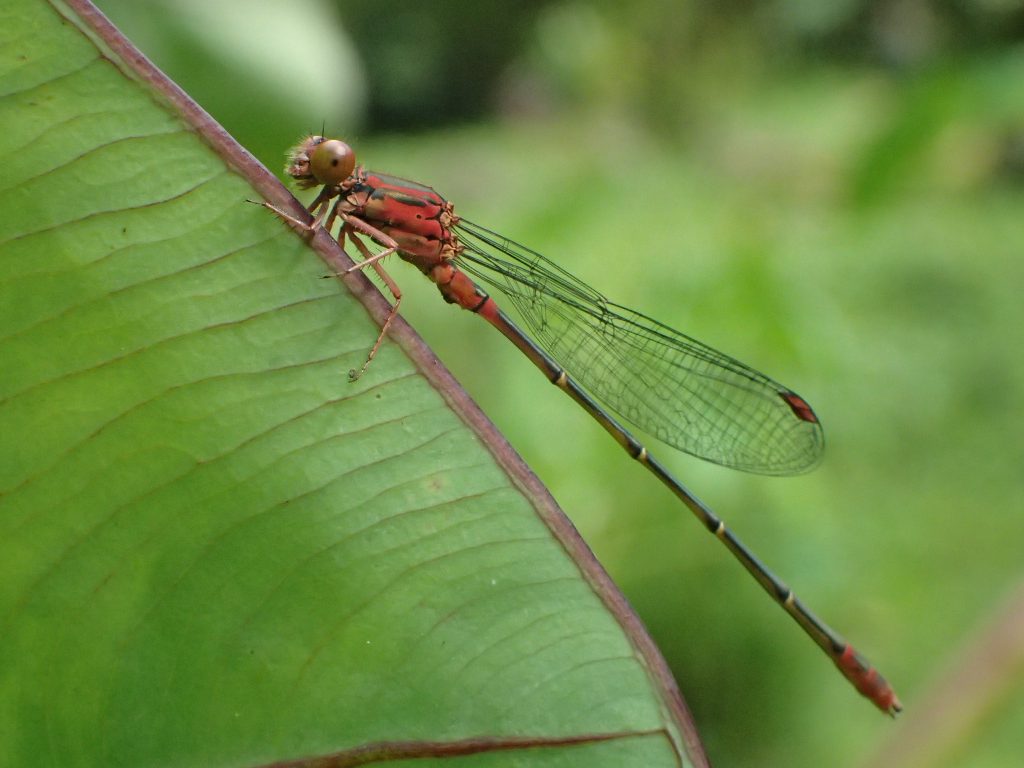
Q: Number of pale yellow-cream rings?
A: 4